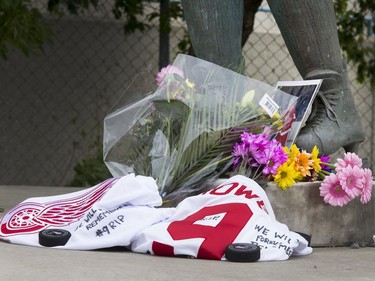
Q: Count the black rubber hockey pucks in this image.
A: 2